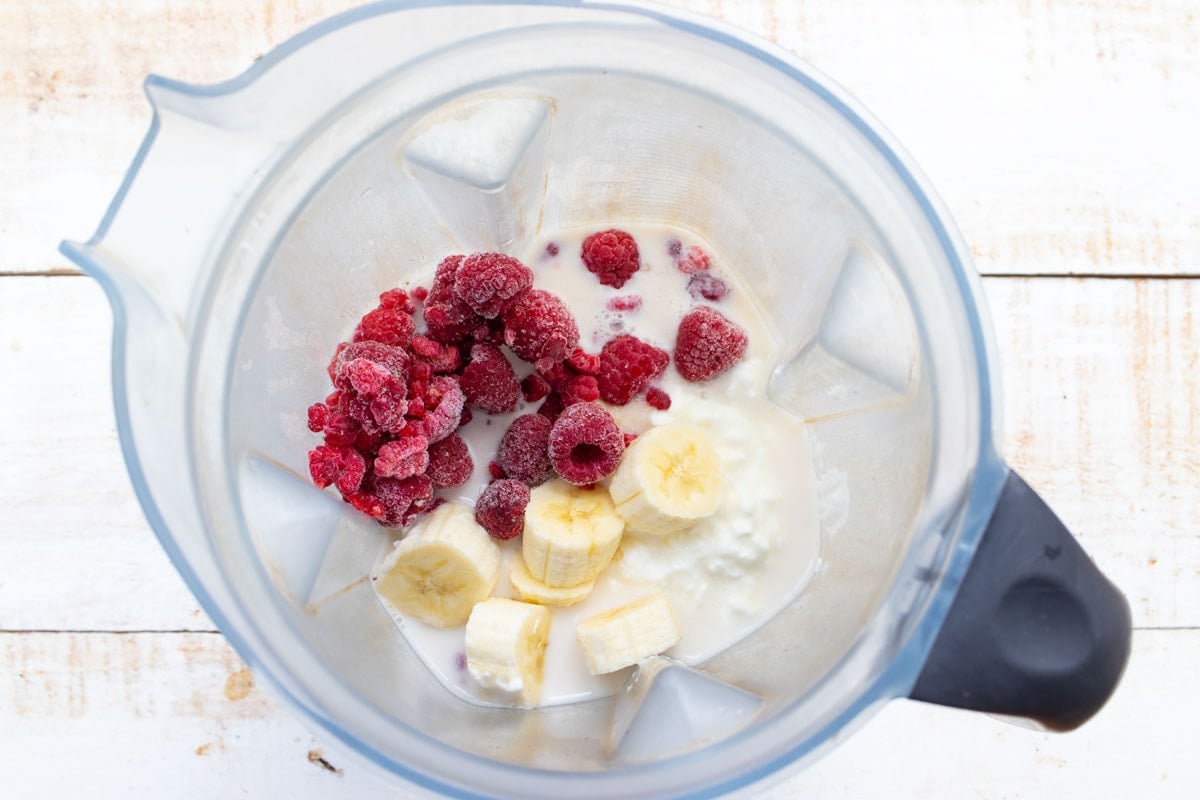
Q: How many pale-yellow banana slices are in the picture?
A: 6